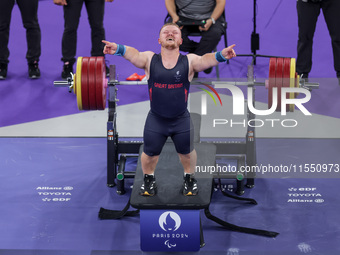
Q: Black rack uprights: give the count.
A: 2